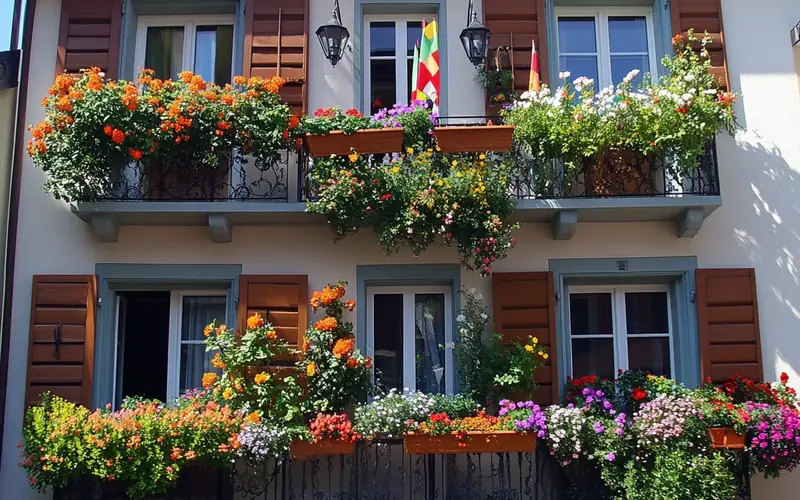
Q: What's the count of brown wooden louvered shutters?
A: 8